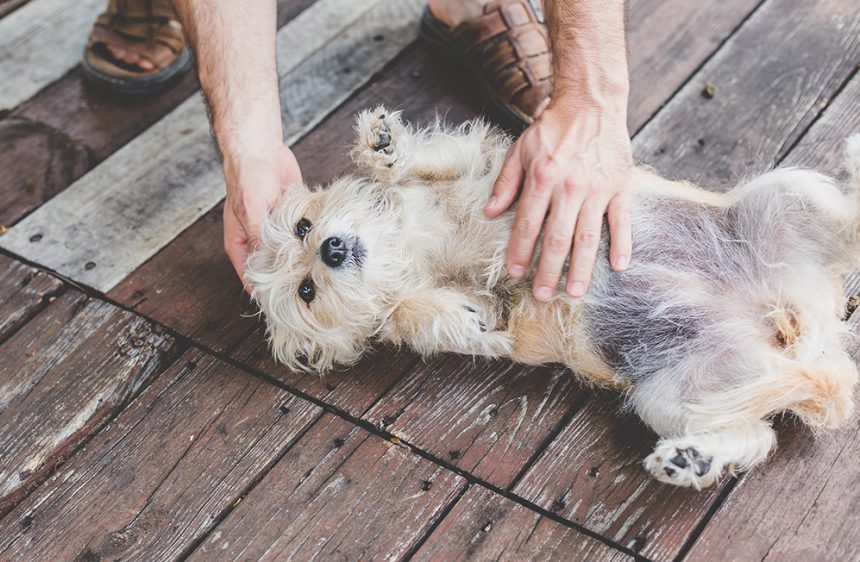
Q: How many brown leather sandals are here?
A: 2